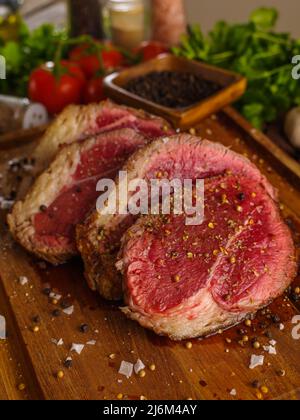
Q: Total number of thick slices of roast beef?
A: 4